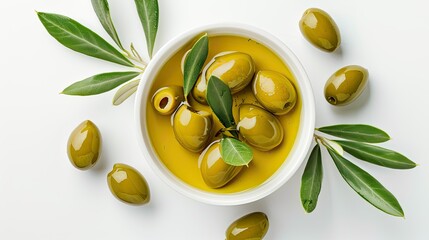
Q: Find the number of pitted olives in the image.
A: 1